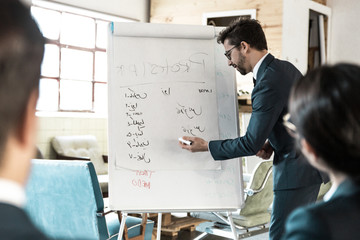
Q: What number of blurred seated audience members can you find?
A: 2